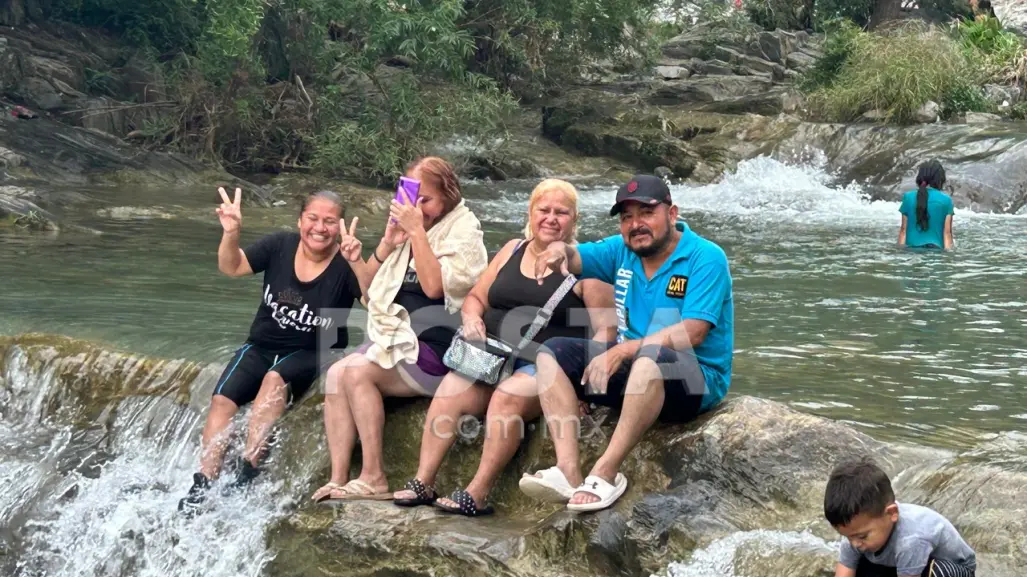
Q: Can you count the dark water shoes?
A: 2